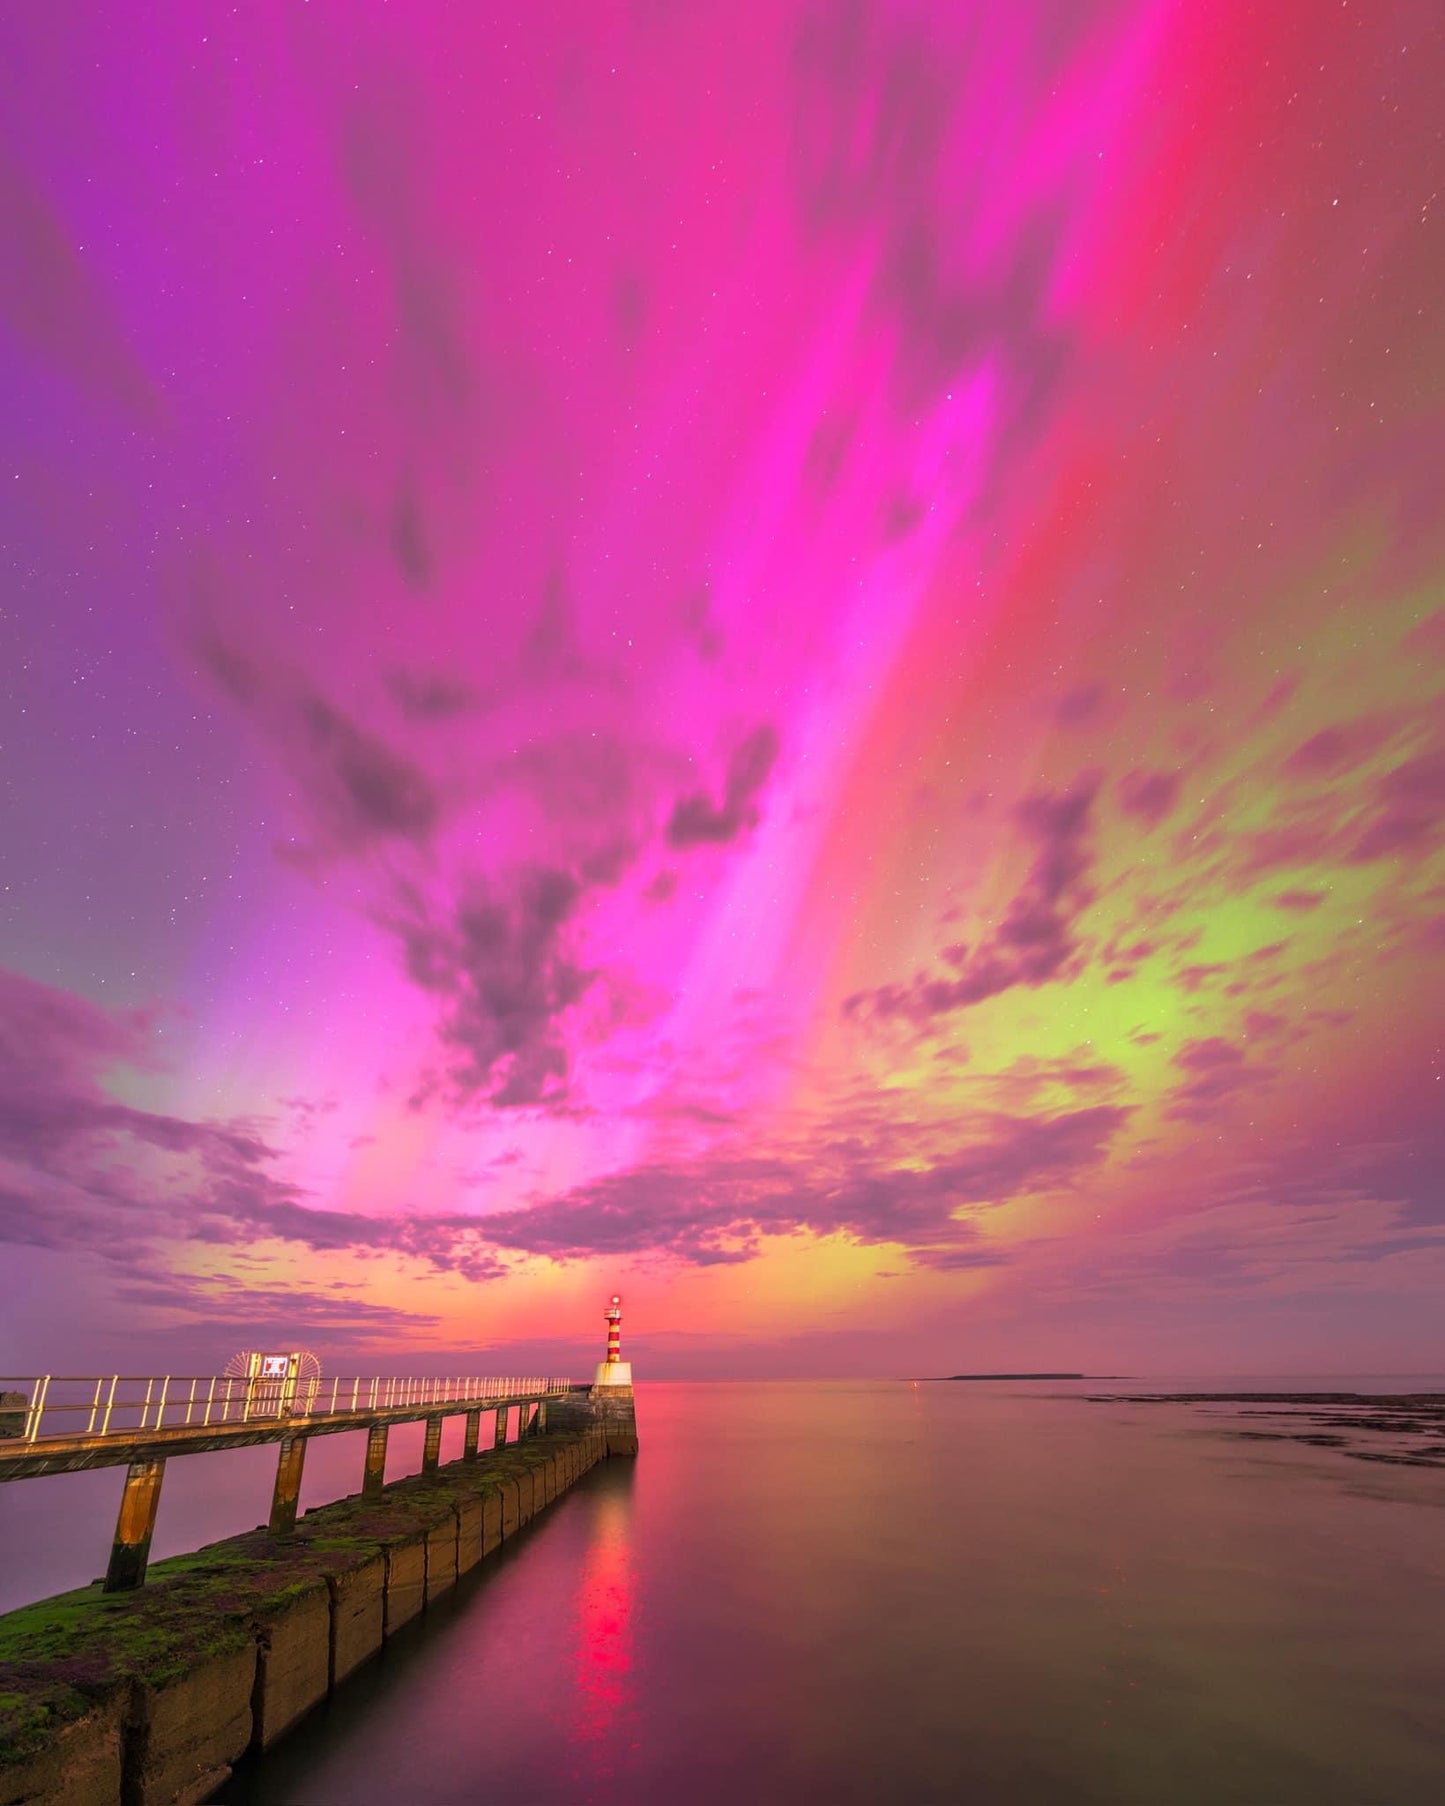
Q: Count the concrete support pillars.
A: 8